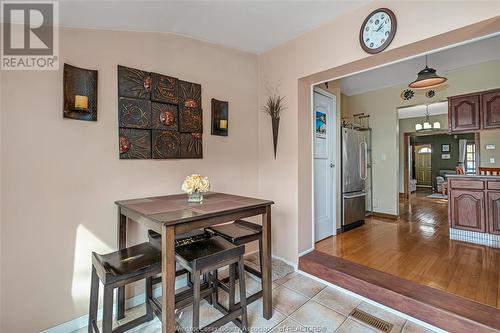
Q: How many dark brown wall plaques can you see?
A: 9